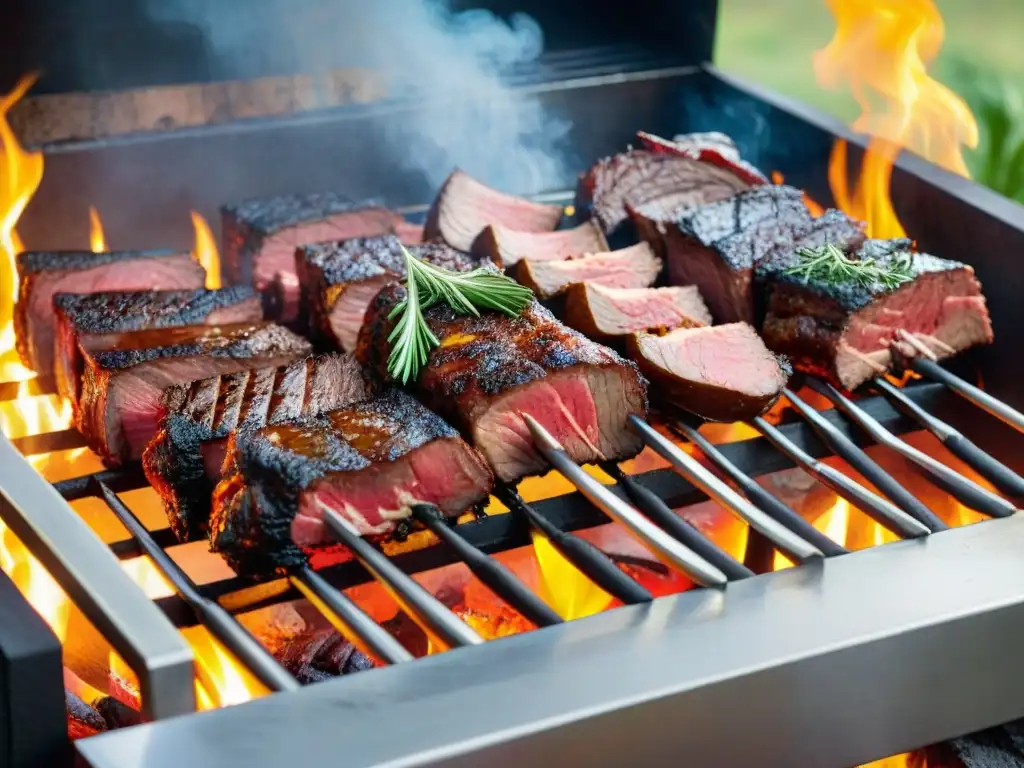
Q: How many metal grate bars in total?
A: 14